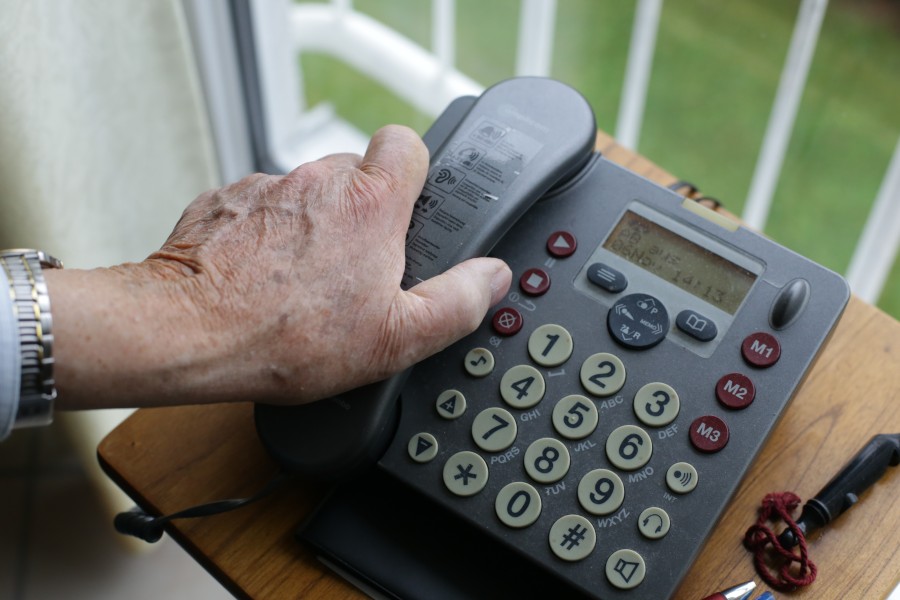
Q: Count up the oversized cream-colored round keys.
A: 12